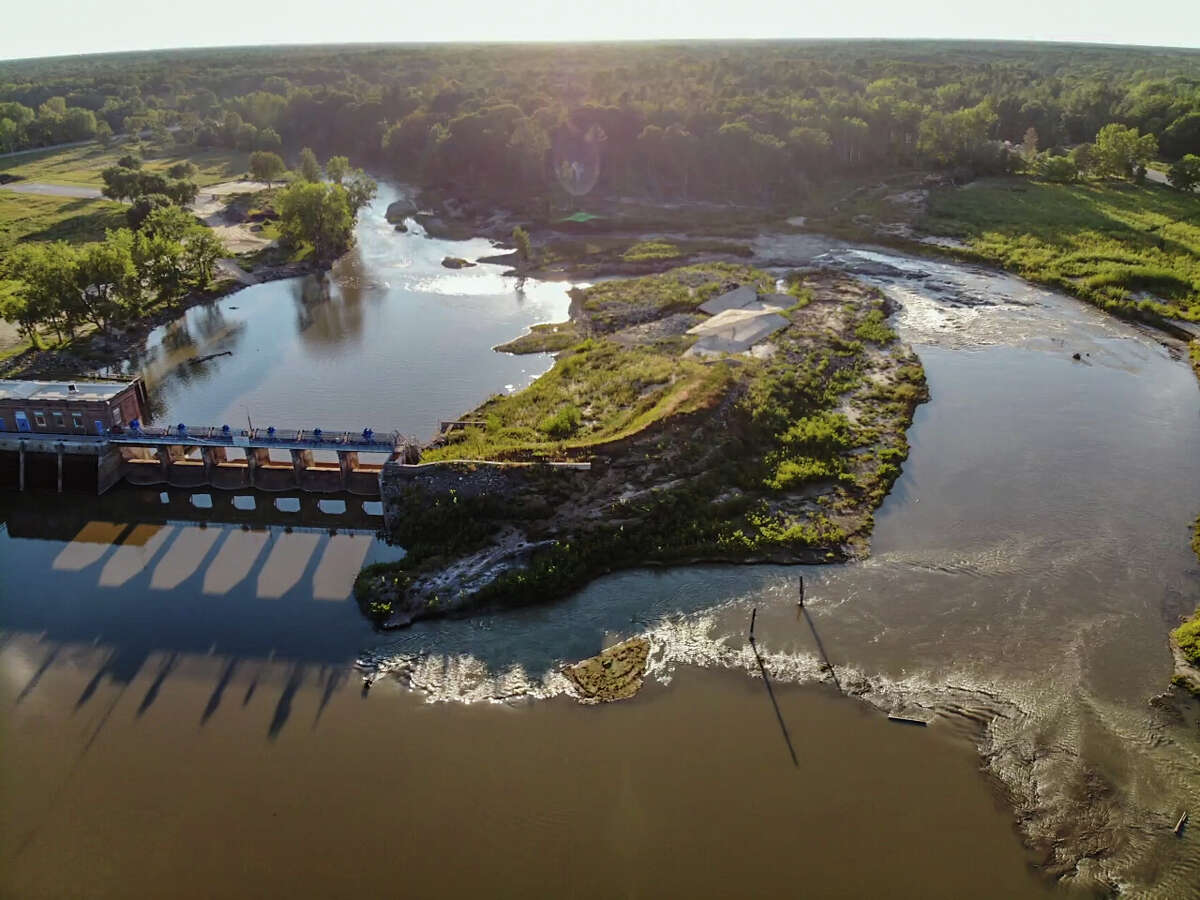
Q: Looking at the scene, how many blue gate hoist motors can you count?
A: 6